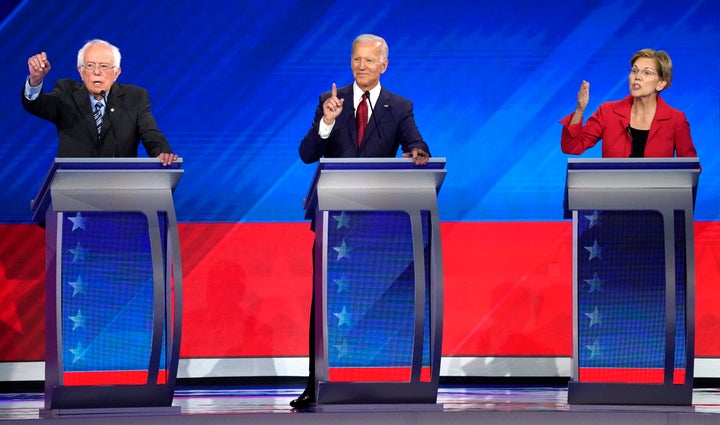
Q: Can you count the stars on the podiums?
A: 15